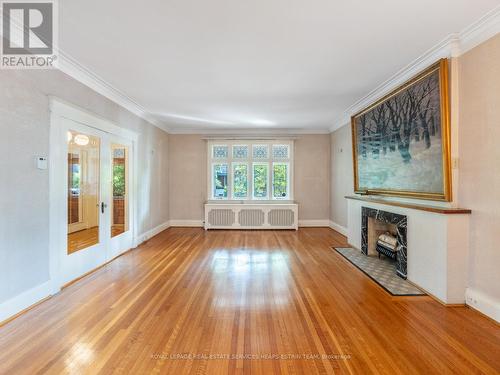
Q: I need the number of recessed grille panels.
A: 3